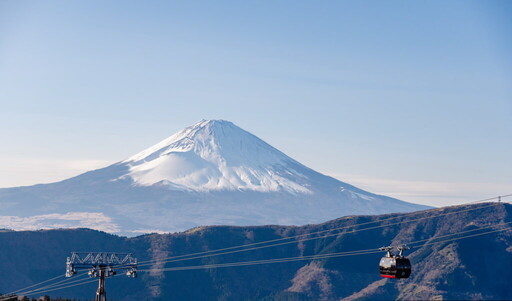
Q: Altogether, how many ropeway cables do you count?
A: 4